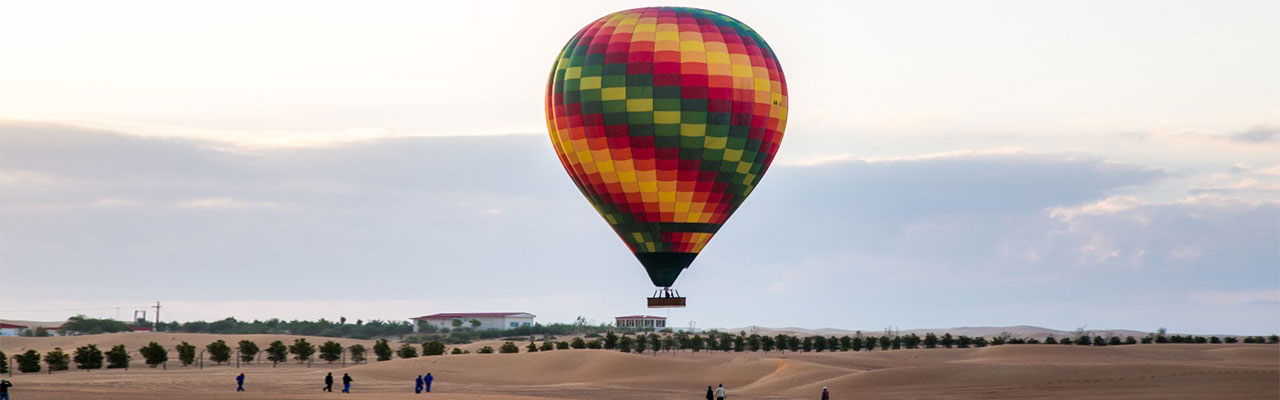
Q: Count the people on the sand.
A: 9